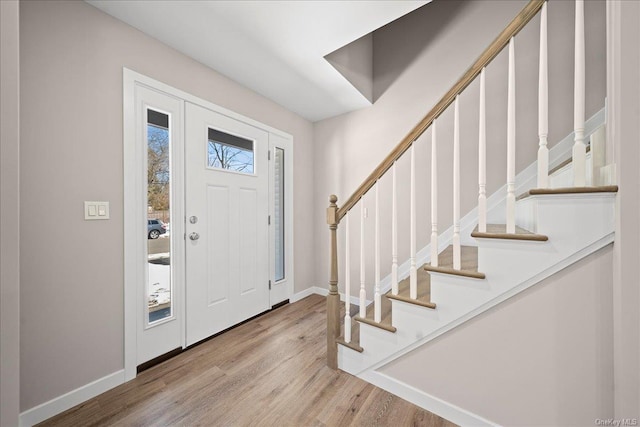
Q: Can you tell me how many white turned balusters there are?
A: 11